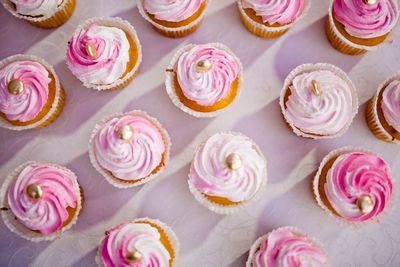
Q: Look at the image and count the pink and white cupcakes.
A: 15